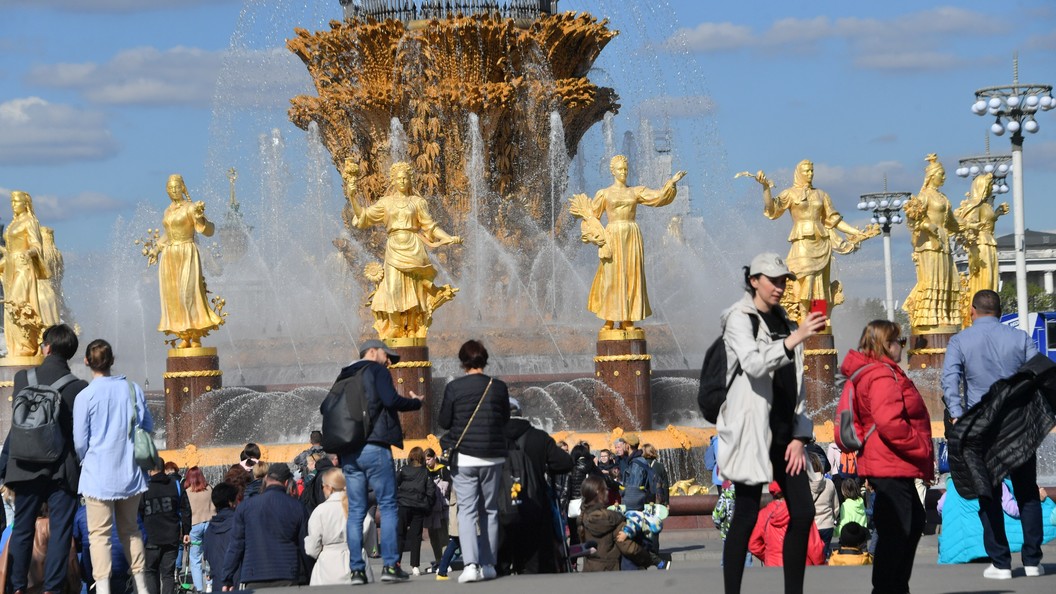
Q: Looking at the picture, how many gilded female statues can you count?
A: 8